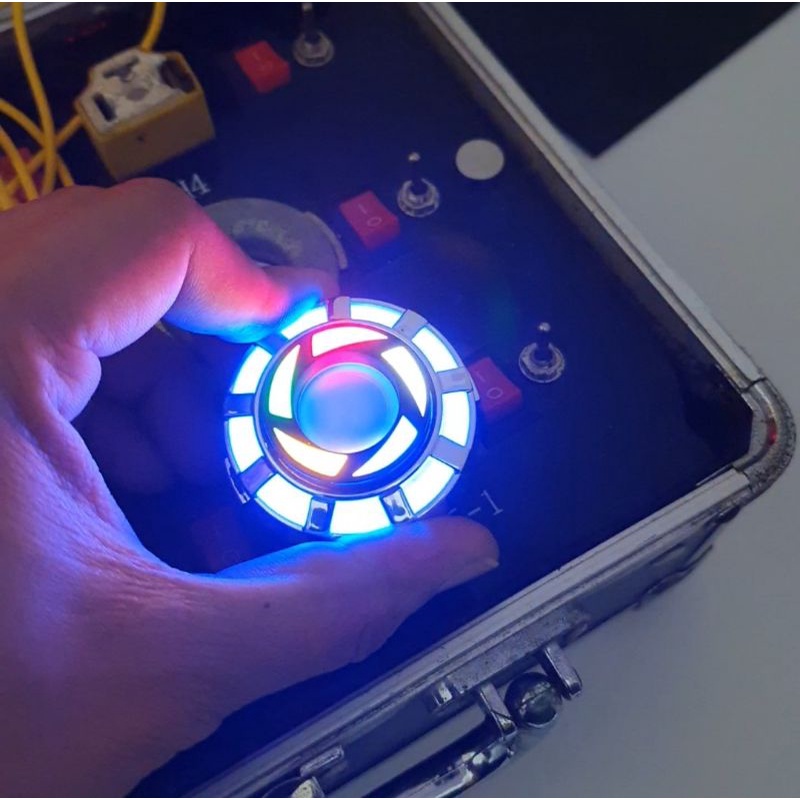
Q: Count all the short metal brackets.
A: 9